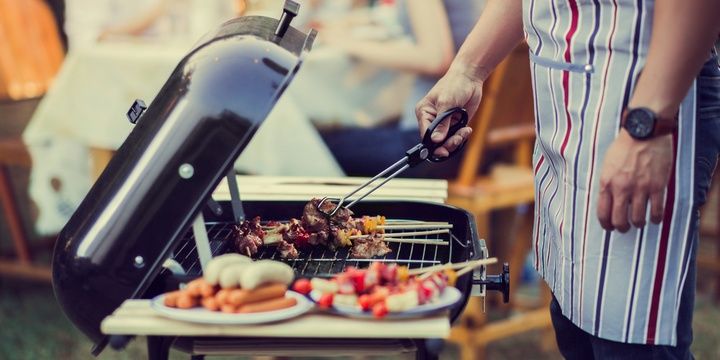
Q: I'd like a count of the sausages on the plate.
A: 11